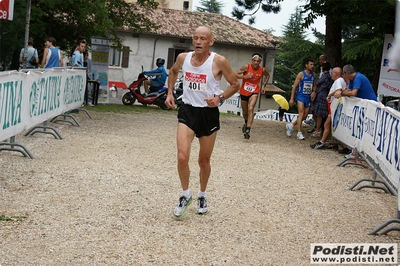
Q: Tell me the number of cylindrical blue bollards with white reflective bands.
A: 0